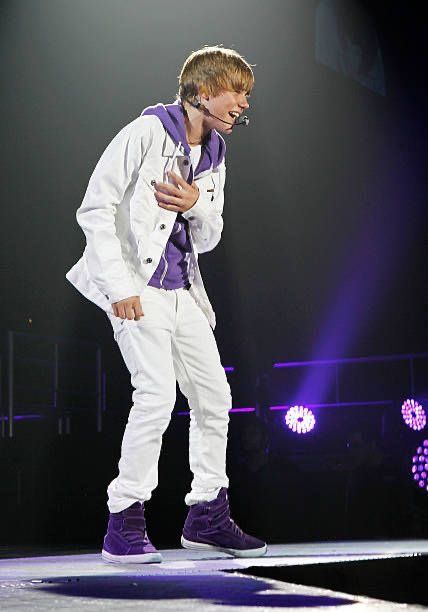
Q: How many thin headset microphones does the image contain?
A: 1